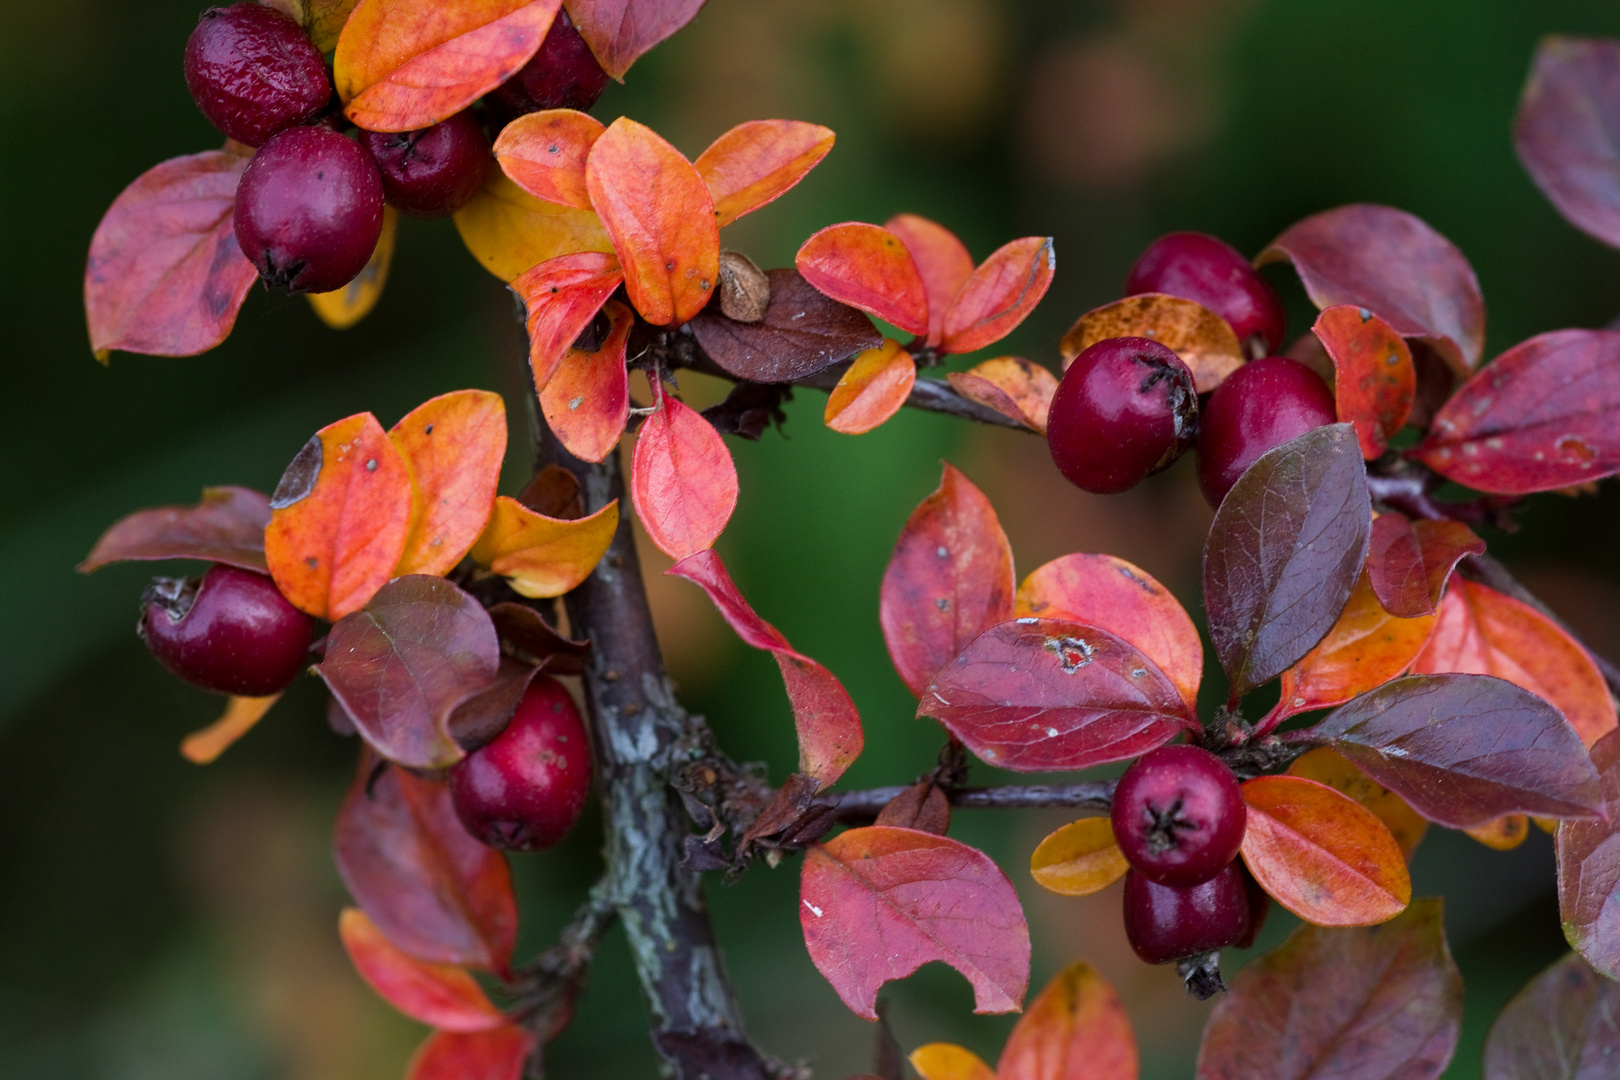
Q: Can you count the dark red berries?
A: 11